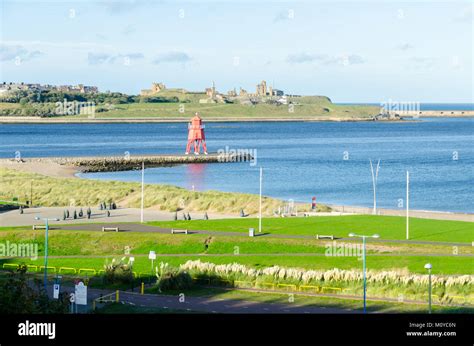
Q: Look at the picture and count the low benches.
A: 4